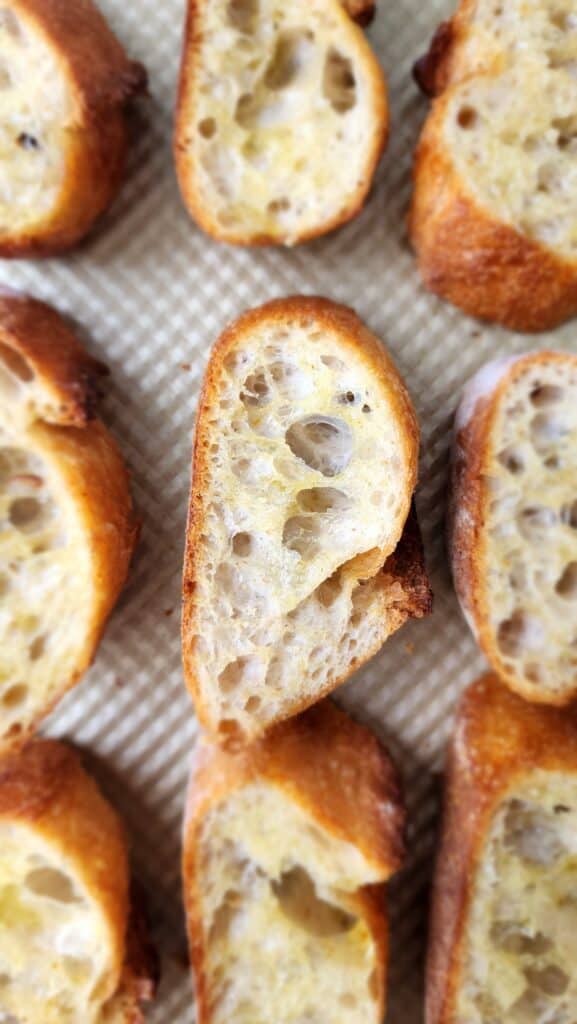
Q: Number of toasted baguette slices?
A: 9